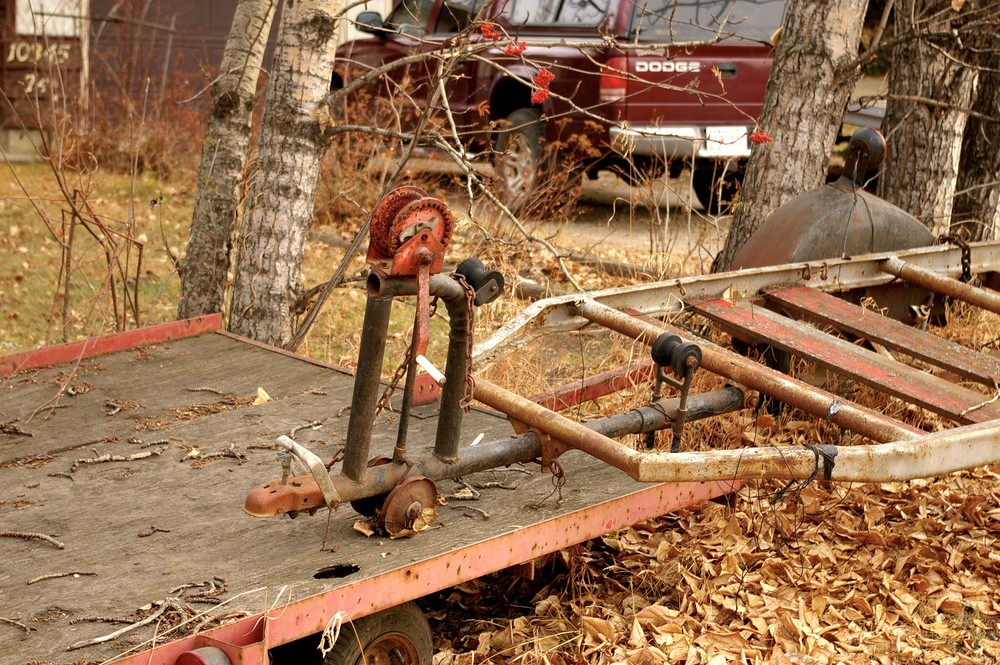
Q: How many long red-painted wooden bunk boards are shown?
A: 2